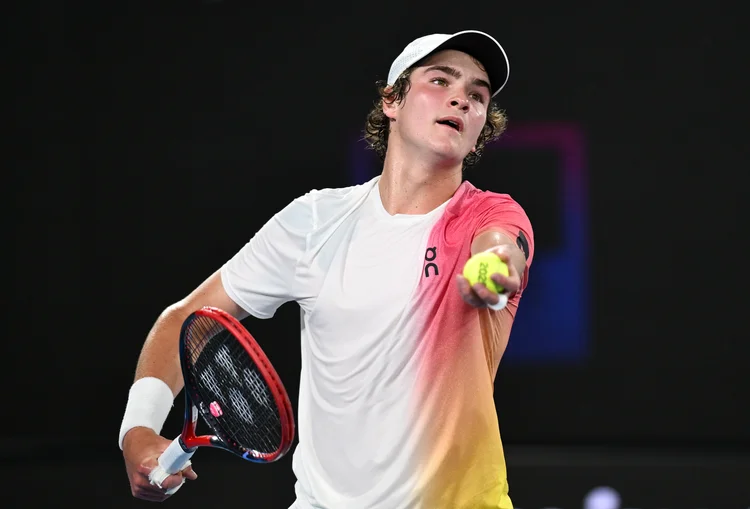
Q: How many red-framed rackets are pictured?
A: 1